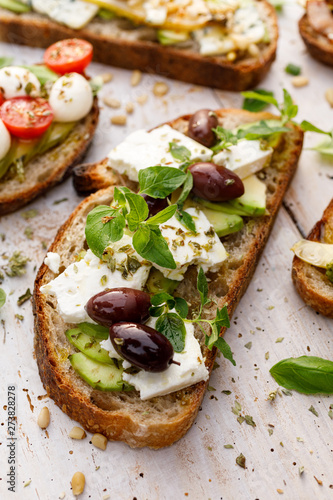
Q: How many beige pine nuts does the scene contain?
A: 13